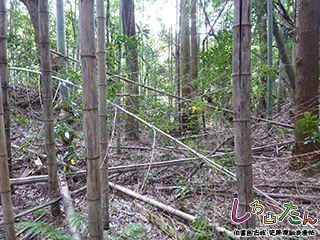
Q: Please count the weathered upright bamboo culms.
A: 6